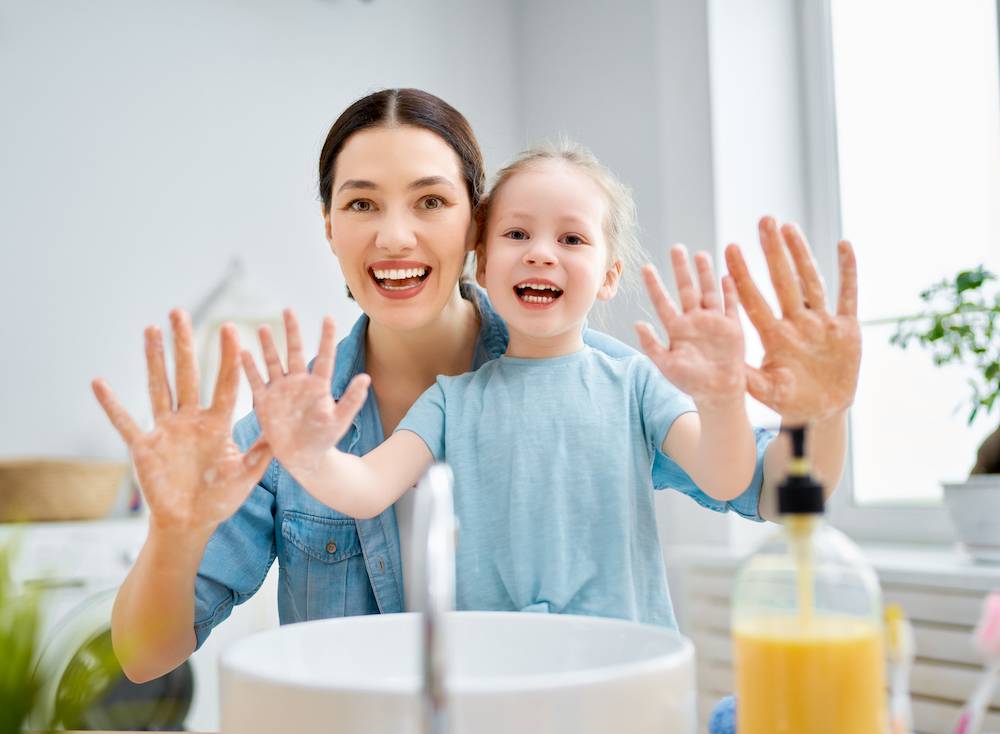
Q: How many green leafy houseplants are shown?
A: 2